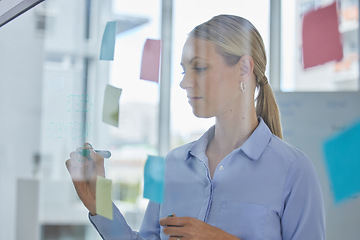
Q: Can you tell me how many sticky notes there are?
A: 7